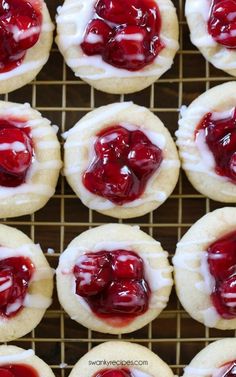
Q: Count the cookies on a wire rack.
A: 12